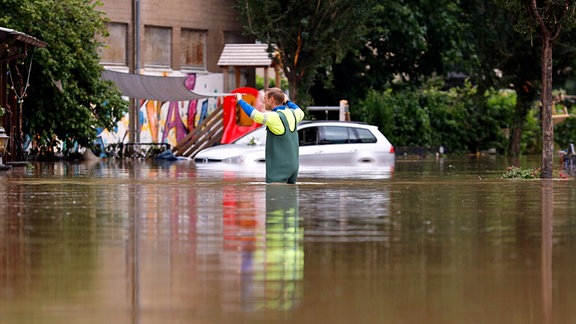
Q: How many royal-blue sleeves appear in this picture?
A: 2